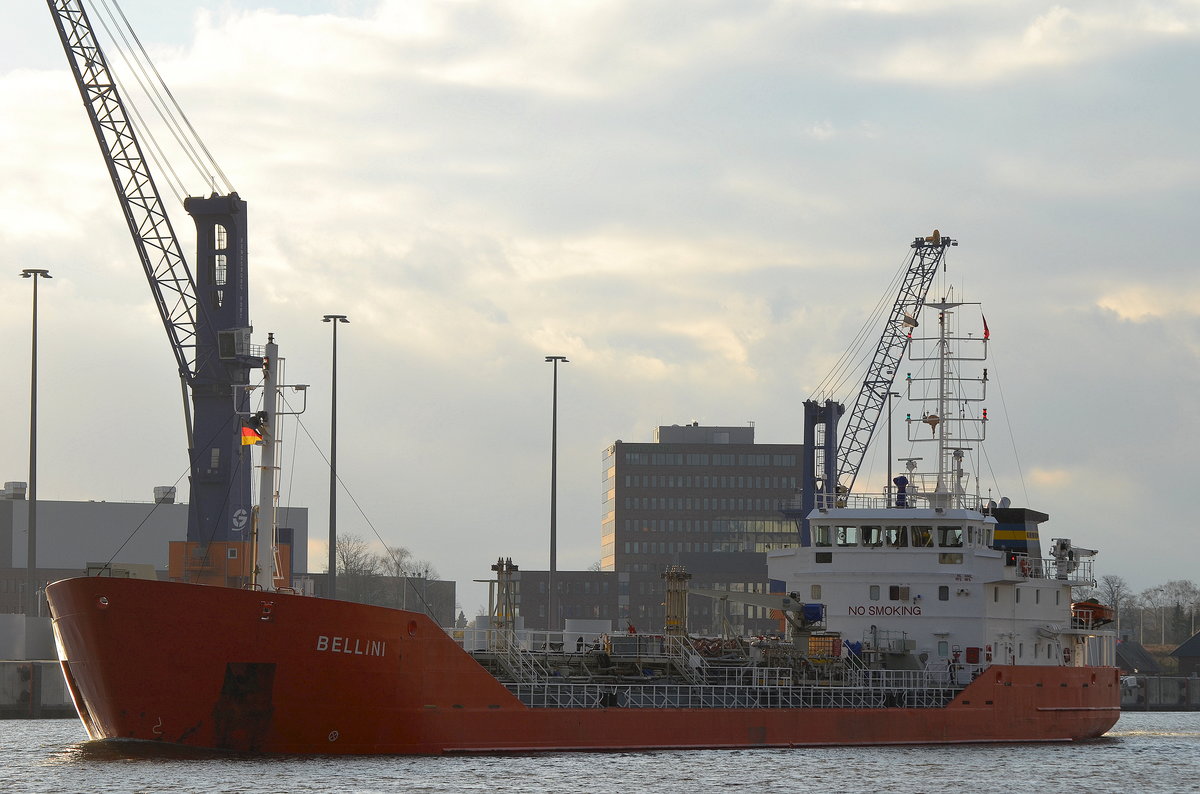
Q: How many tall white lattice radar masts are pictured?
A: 1